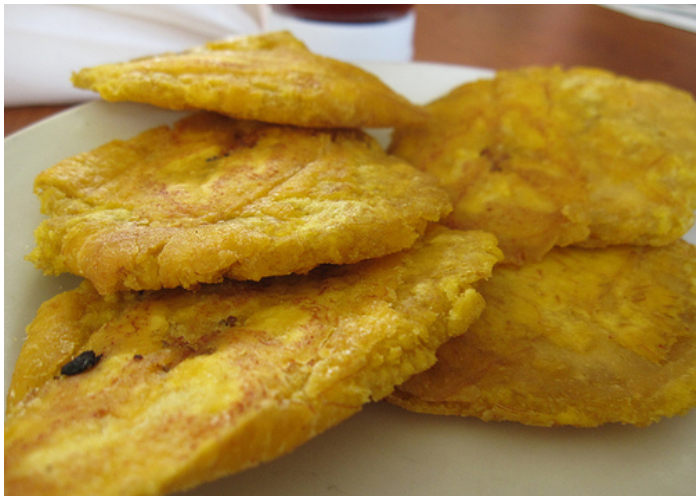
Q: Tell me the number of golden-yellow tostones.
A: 5